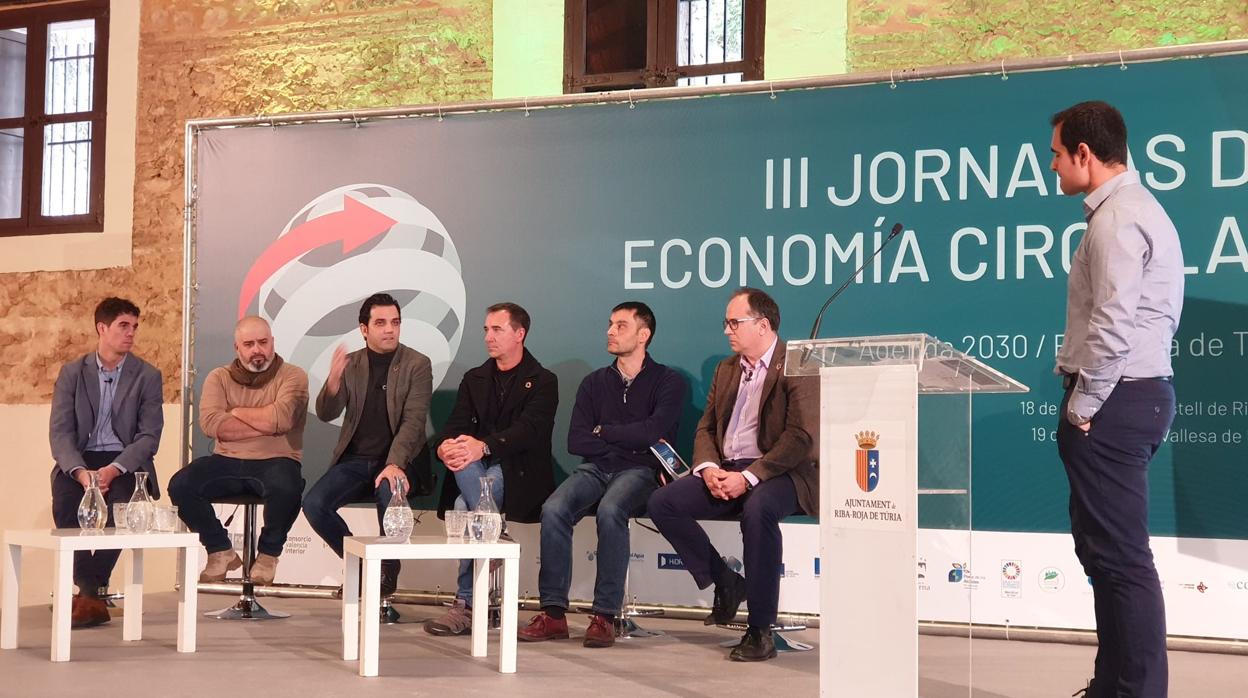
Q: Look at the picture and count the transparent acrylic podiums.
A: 1